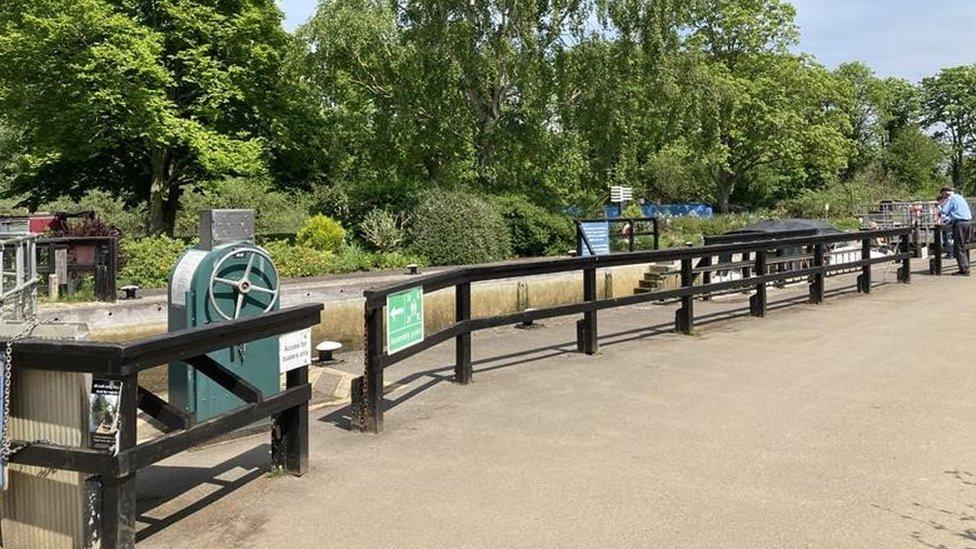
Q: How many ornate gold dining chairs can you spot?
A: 0